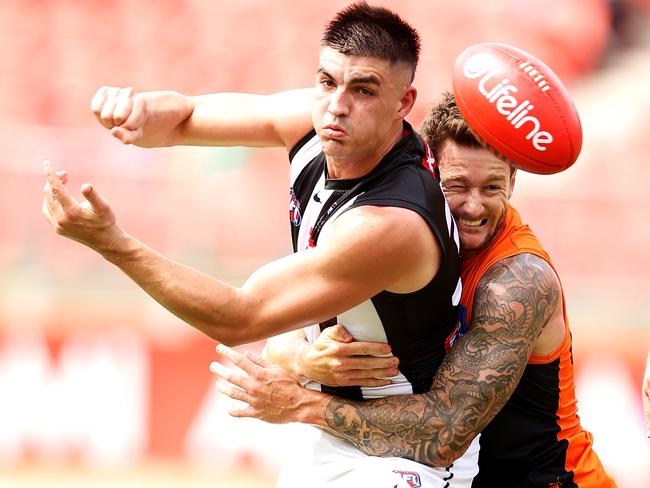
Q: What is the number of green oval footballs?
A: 0